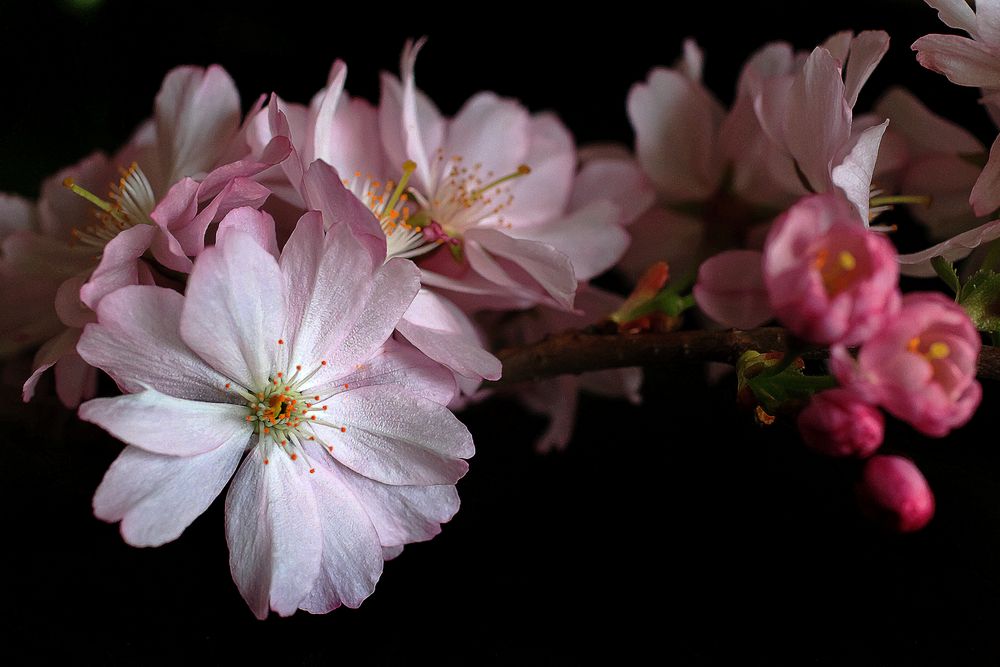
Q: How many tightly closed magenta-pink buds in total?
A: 2